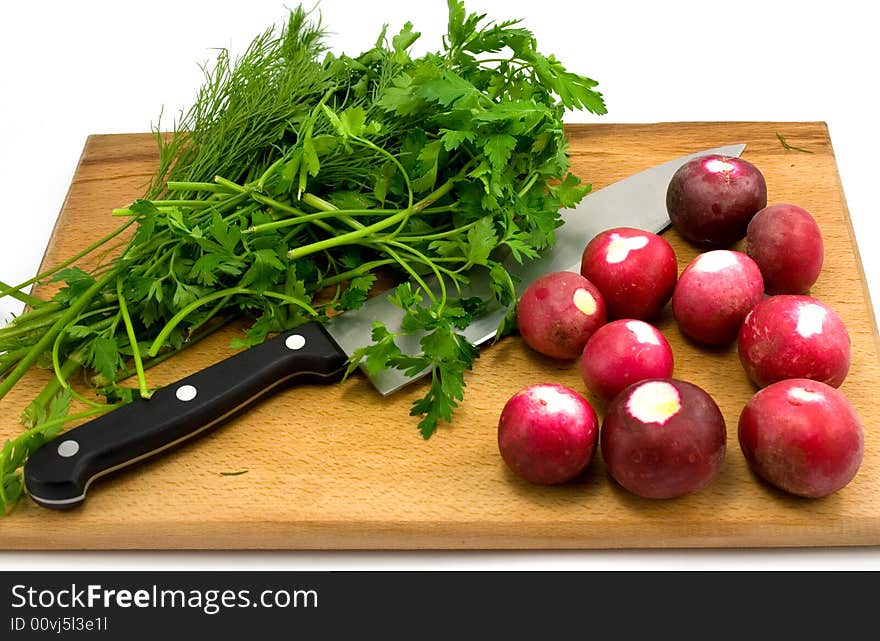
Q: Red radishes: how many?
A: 10